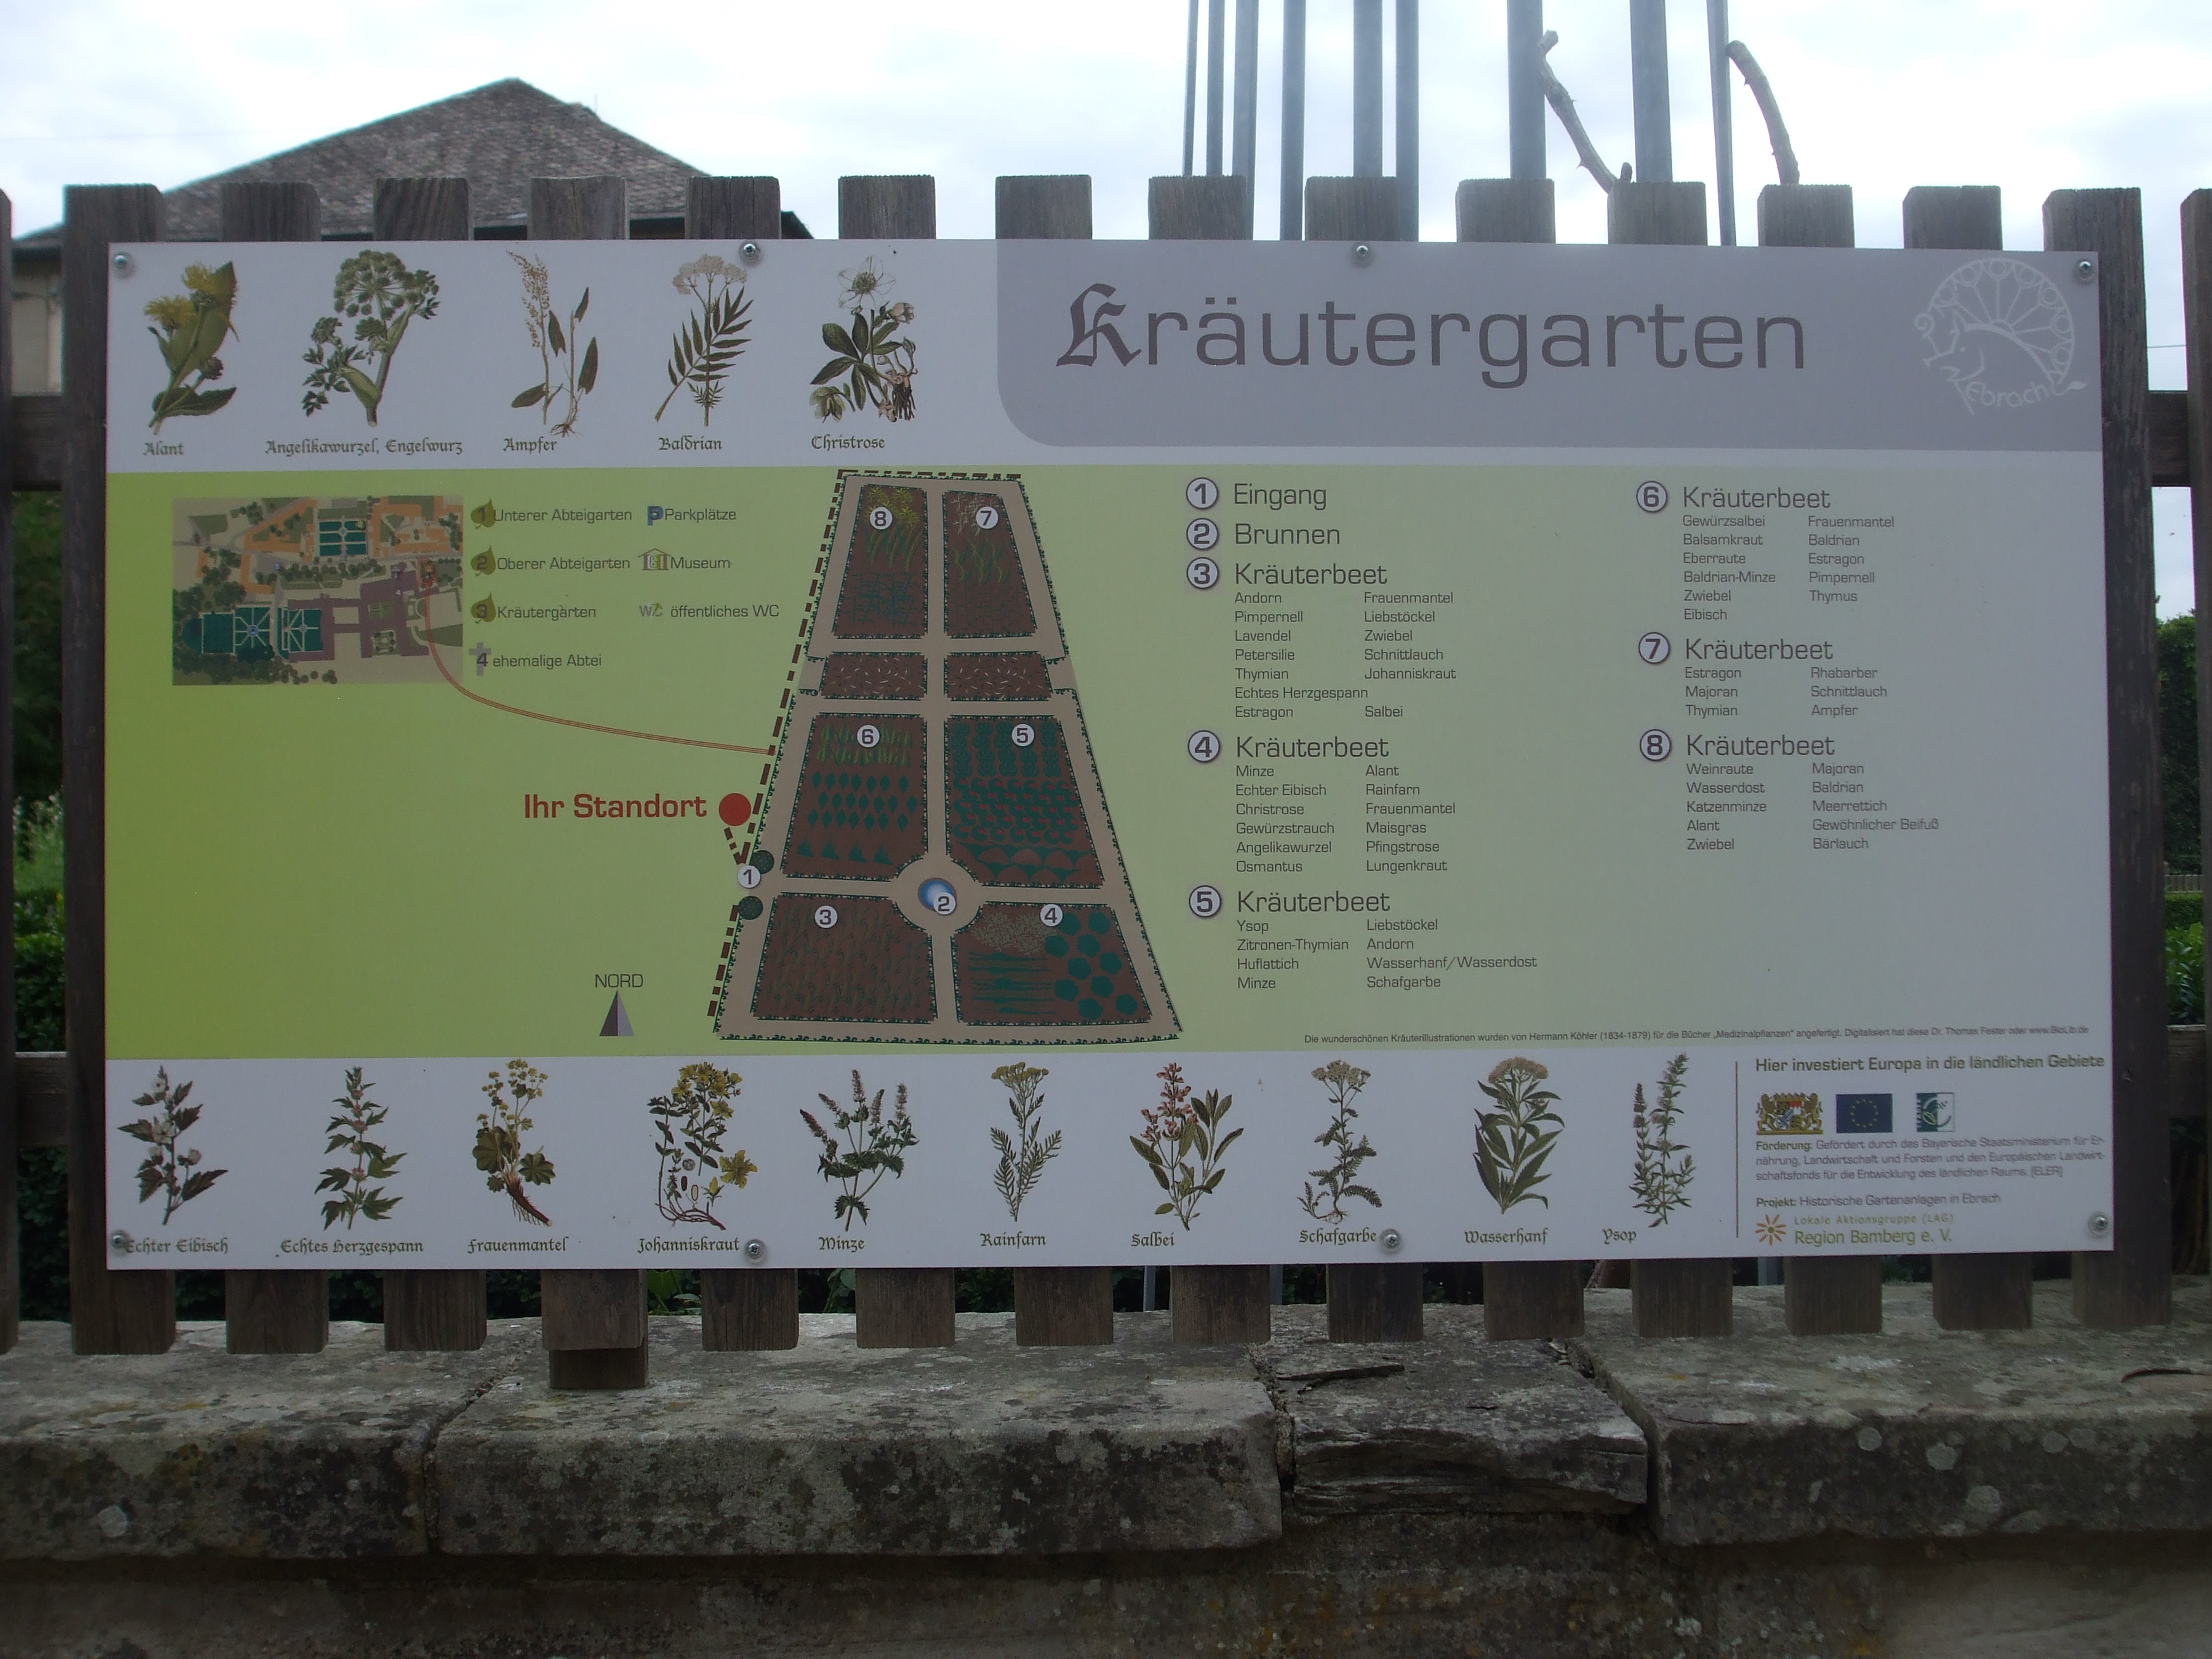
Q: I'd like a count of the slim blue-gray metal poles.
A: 9